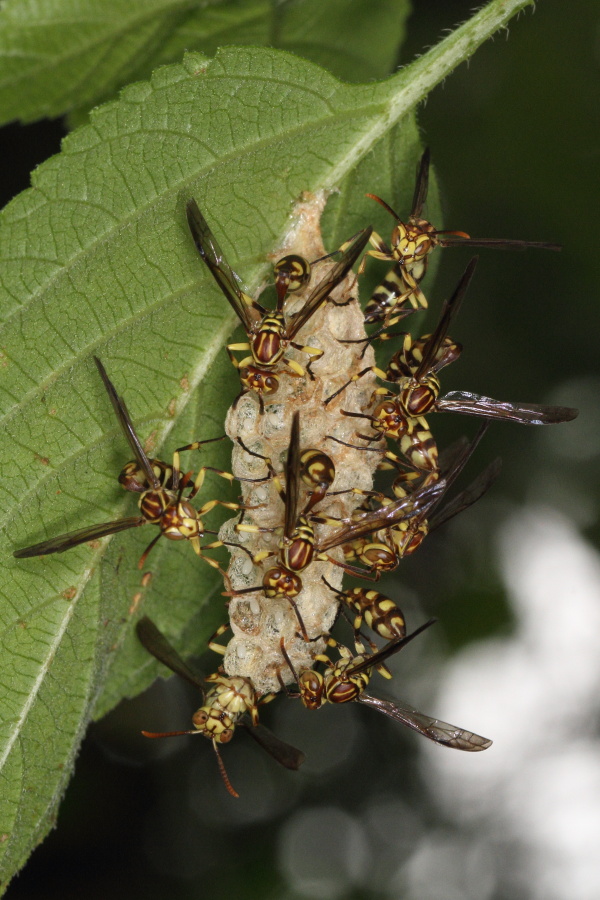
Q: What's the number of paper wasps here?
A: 8